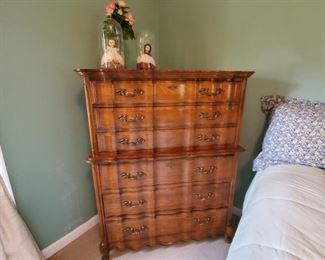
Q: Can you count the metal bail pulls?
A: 12